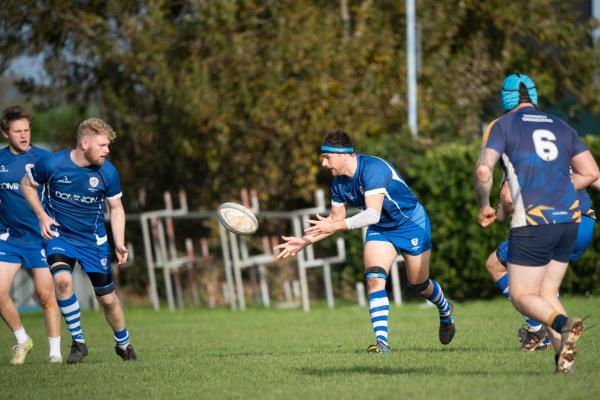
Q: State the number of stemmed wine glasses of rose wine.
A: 0